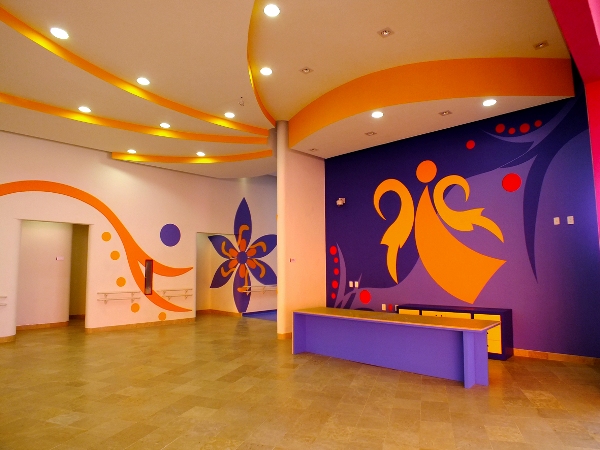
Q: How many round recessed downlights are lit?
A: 11